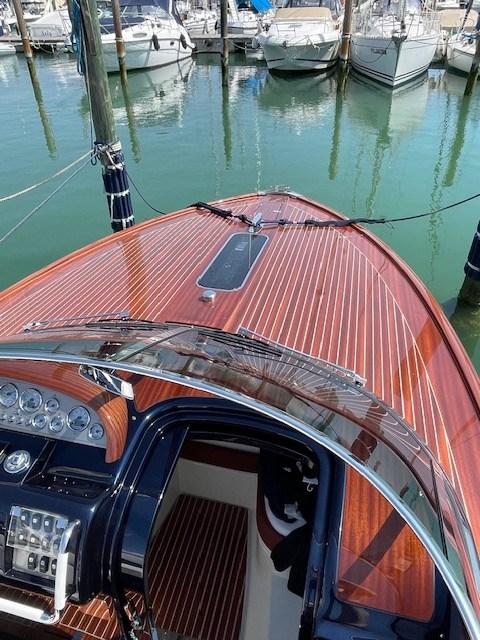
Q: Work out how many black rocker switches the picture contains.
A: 11